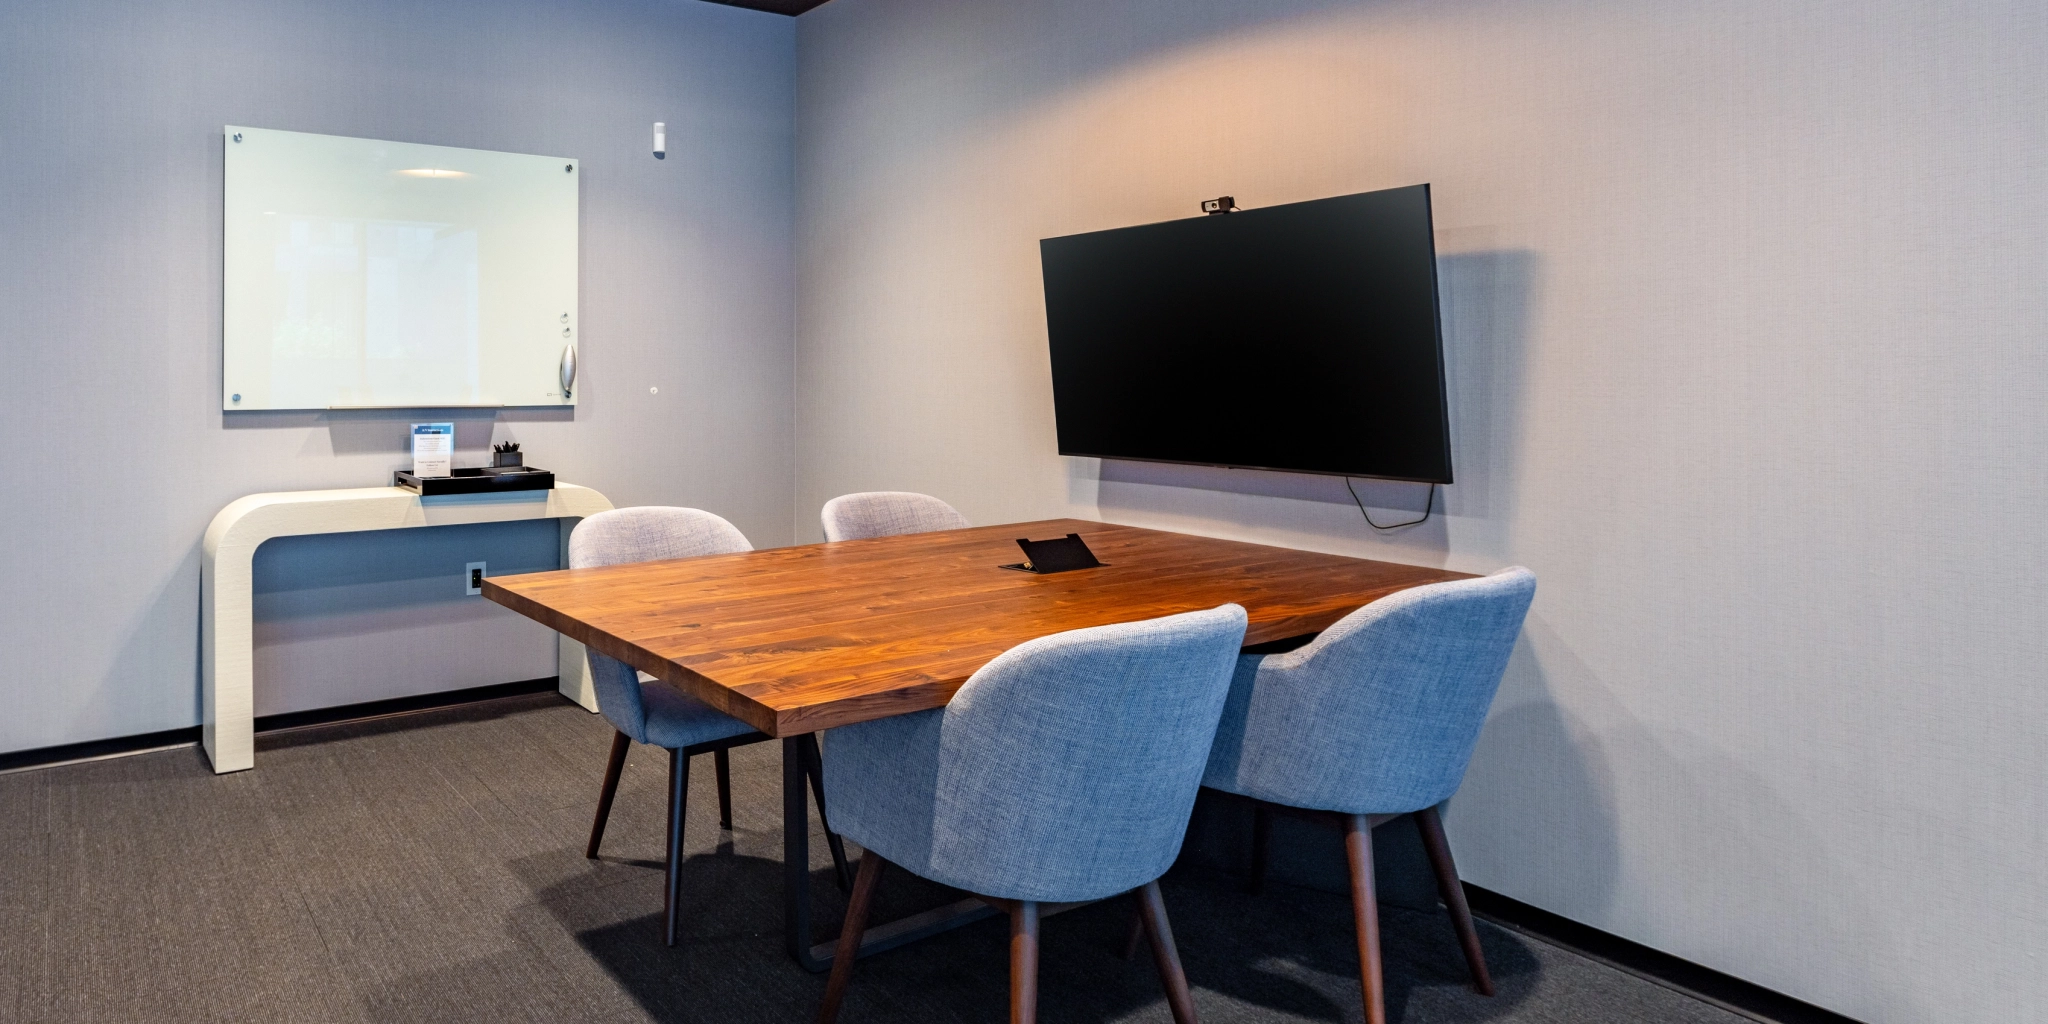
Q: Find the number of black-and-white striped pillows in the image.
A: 0